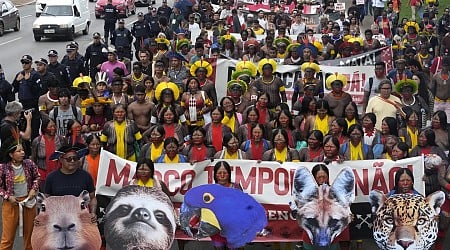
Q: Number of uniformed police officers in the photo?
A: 13